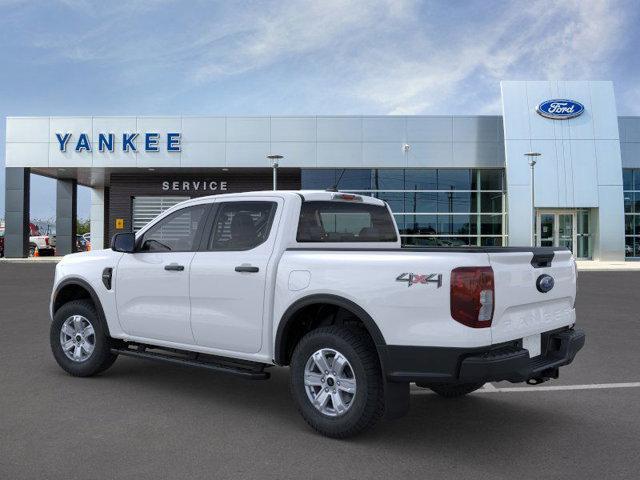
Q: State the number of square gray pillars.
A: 2